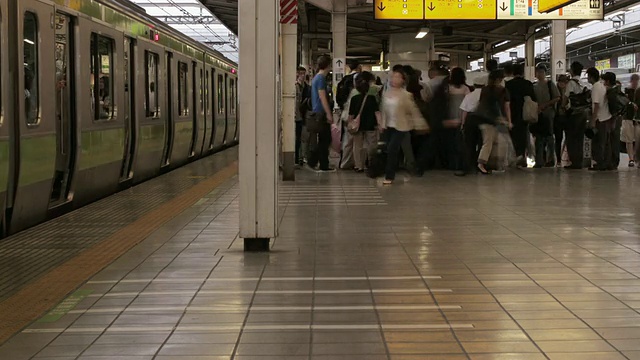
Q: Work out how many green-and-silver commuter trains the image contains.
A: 1